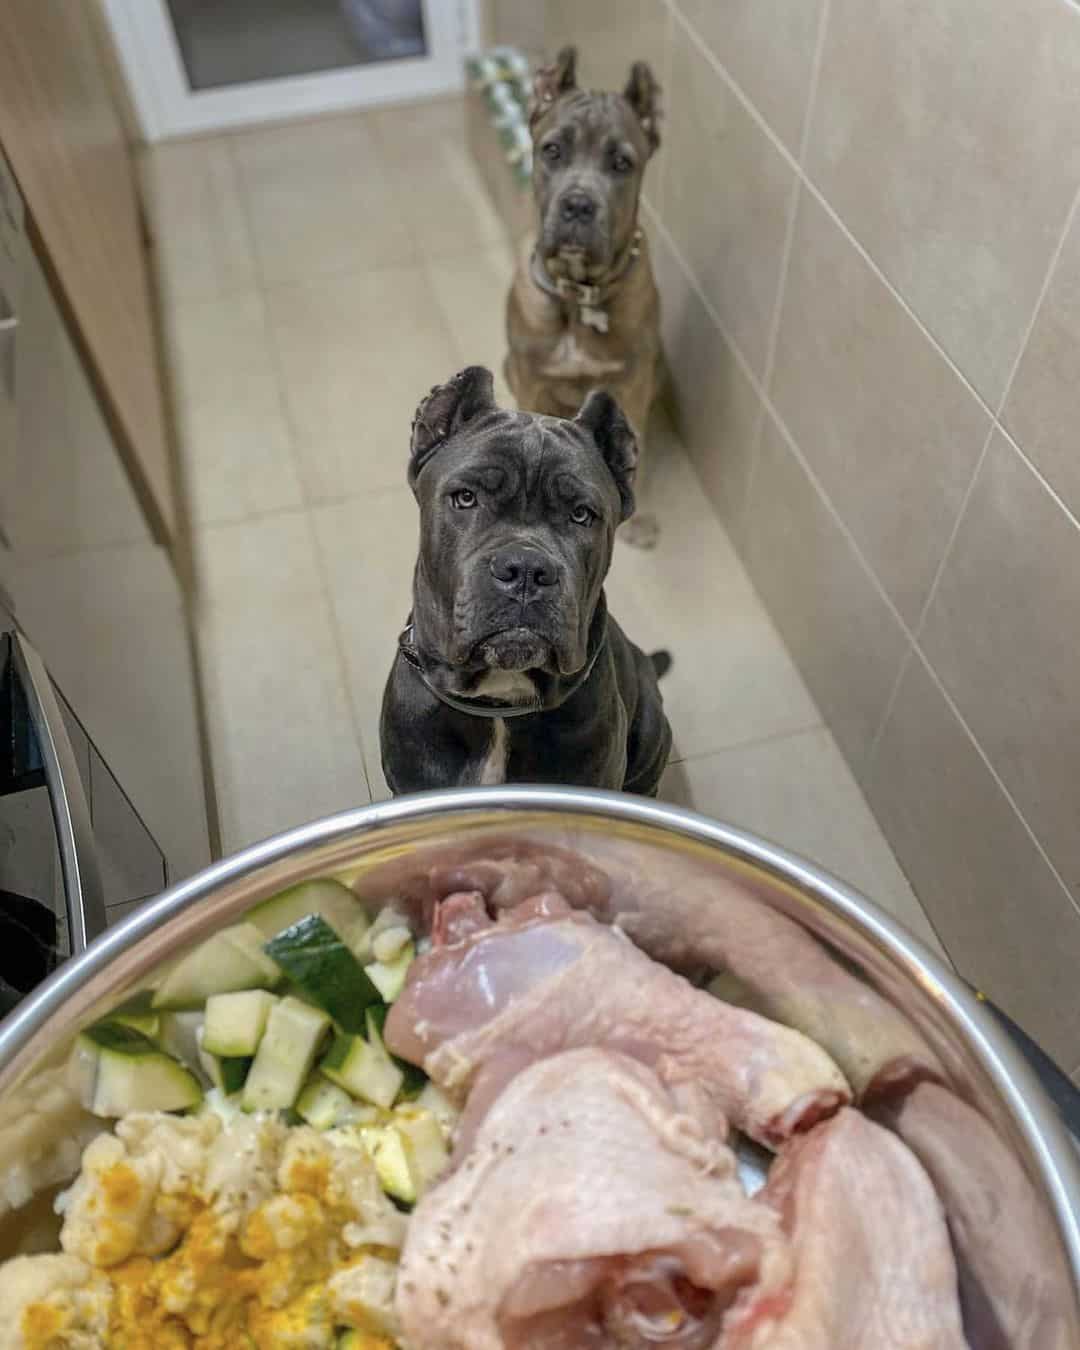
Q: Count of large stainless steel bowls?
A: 1